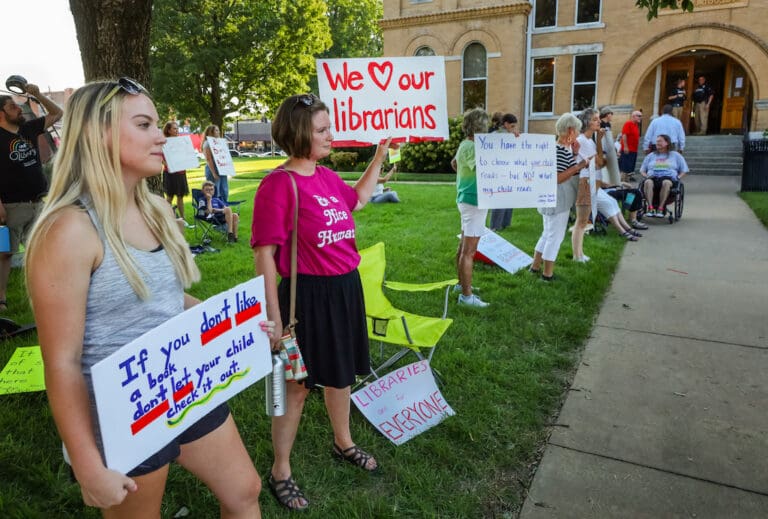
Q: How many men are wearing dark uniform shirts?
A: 2